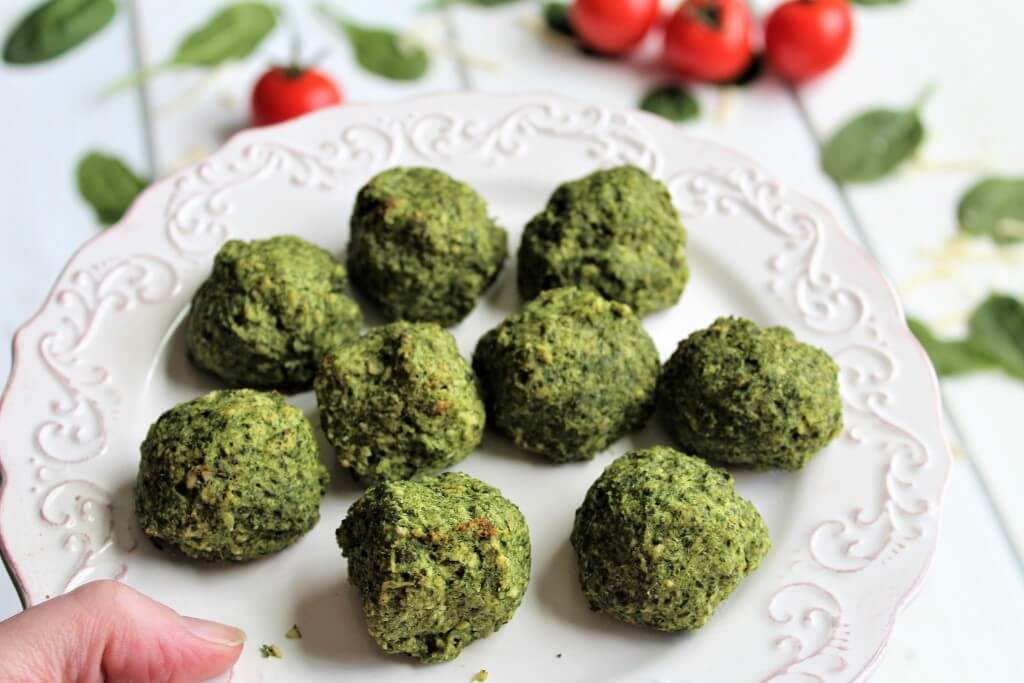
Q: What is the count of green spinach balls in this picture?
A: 9